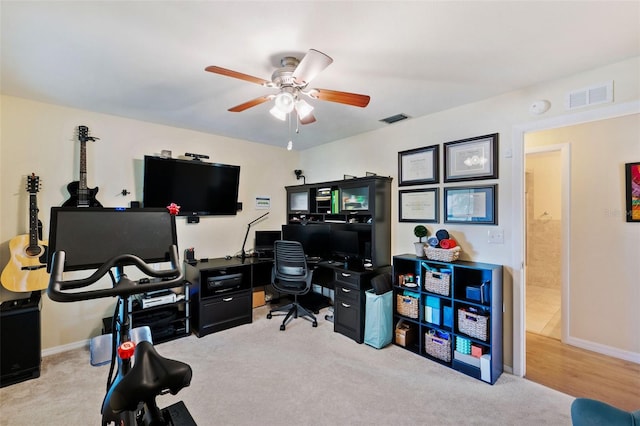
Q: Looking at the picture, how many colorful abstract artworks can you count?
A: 1